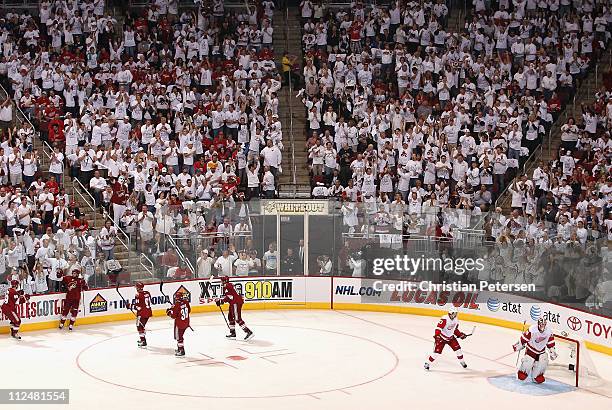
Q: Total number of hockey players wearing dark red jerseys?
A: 5